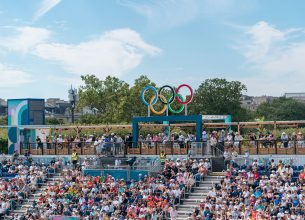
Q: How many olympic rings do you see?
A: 5